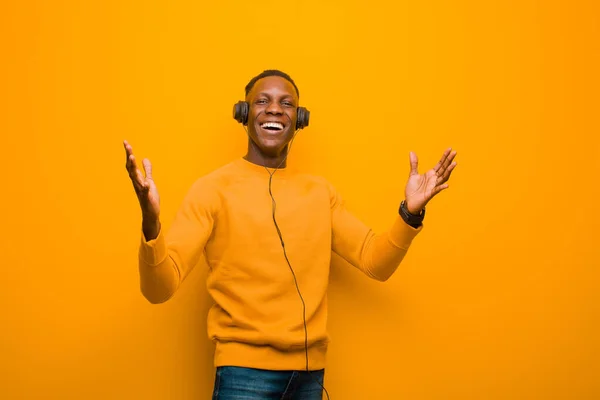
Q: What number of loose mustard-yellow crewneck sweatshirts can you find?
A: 1